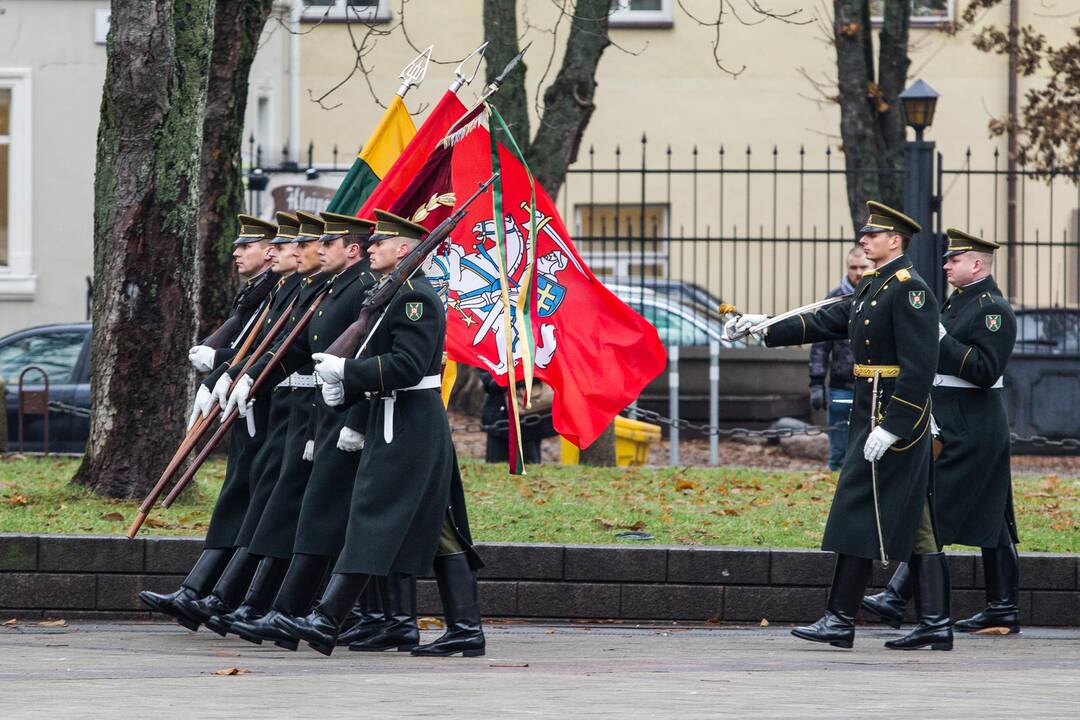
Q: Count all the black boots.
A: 14